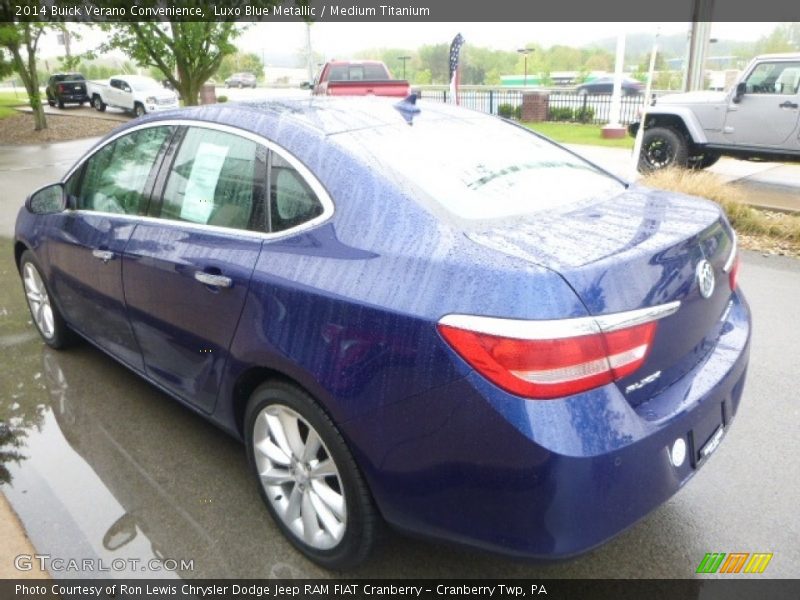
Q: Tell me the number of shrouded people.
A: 0